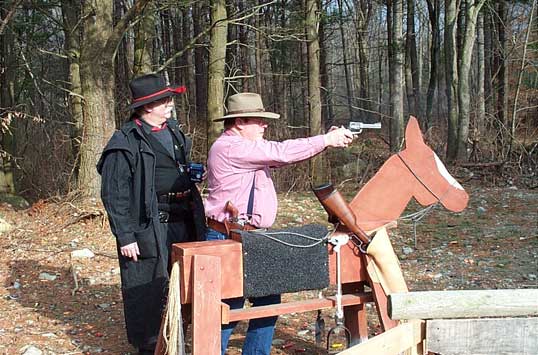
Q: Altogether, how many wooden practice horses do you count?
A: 1